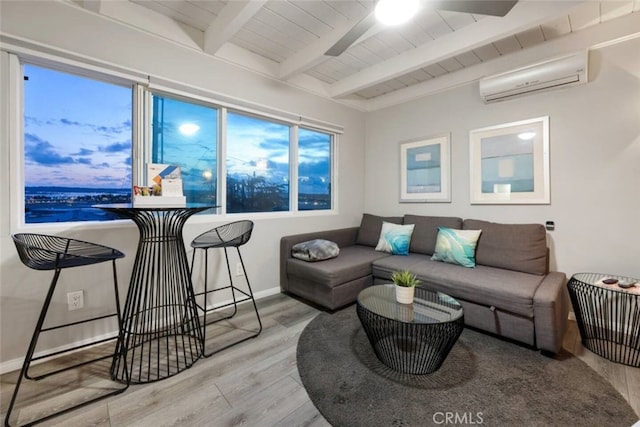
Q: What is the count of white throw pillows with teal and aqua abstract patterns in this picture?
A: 2